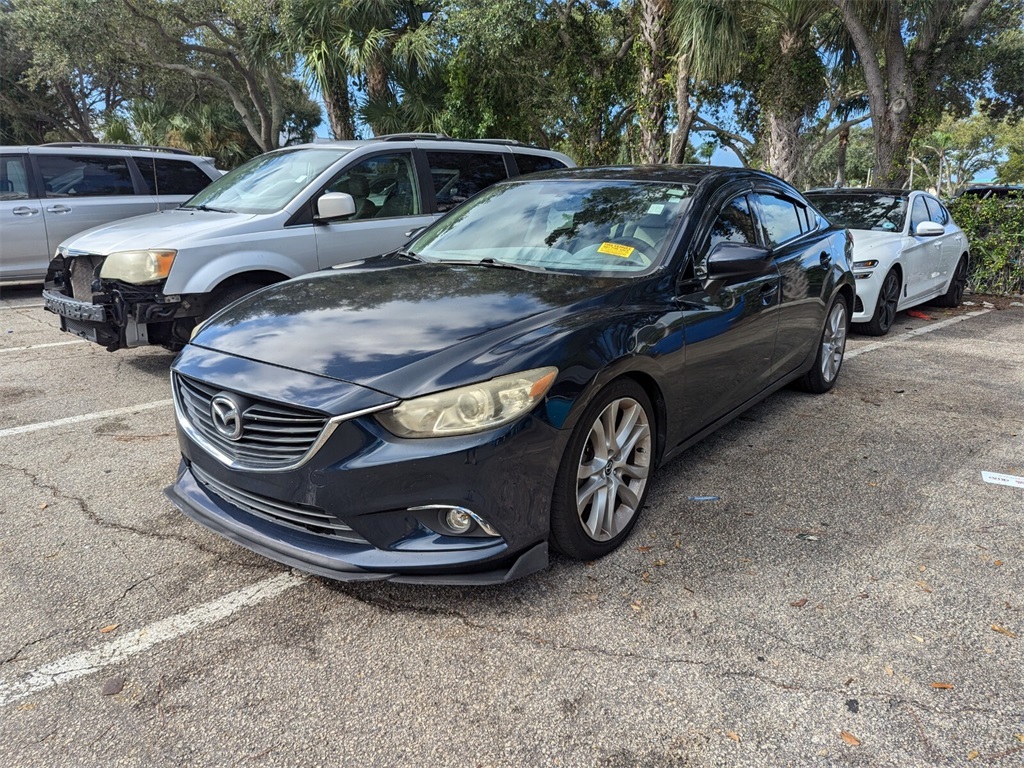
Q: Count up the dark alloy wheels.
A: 2